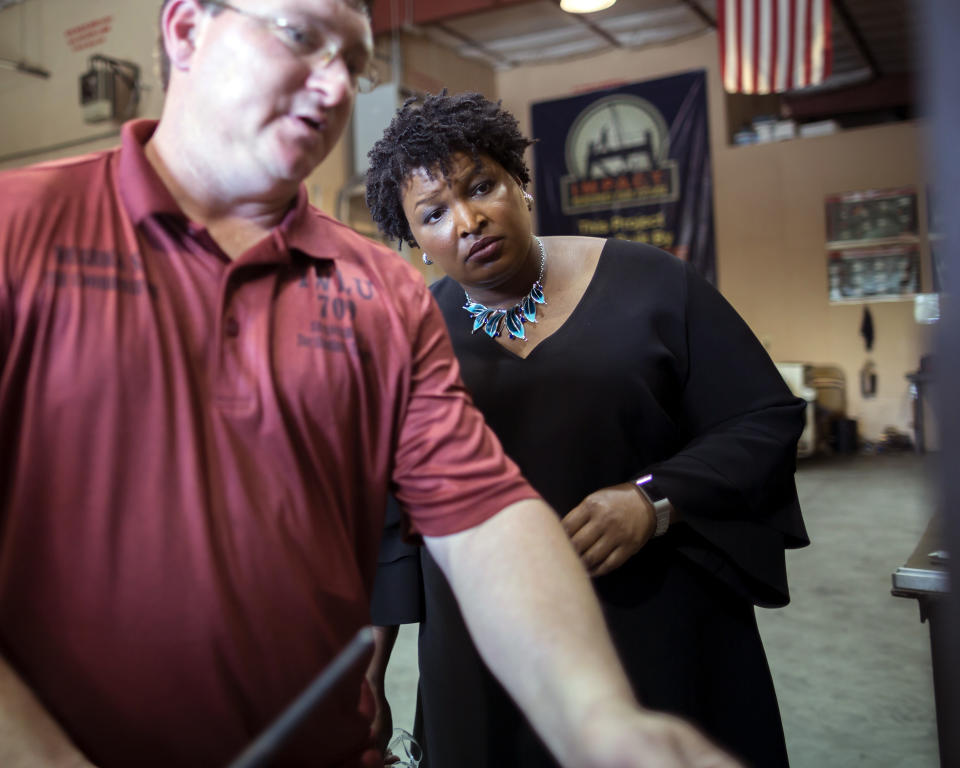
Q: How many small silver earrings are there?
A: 2